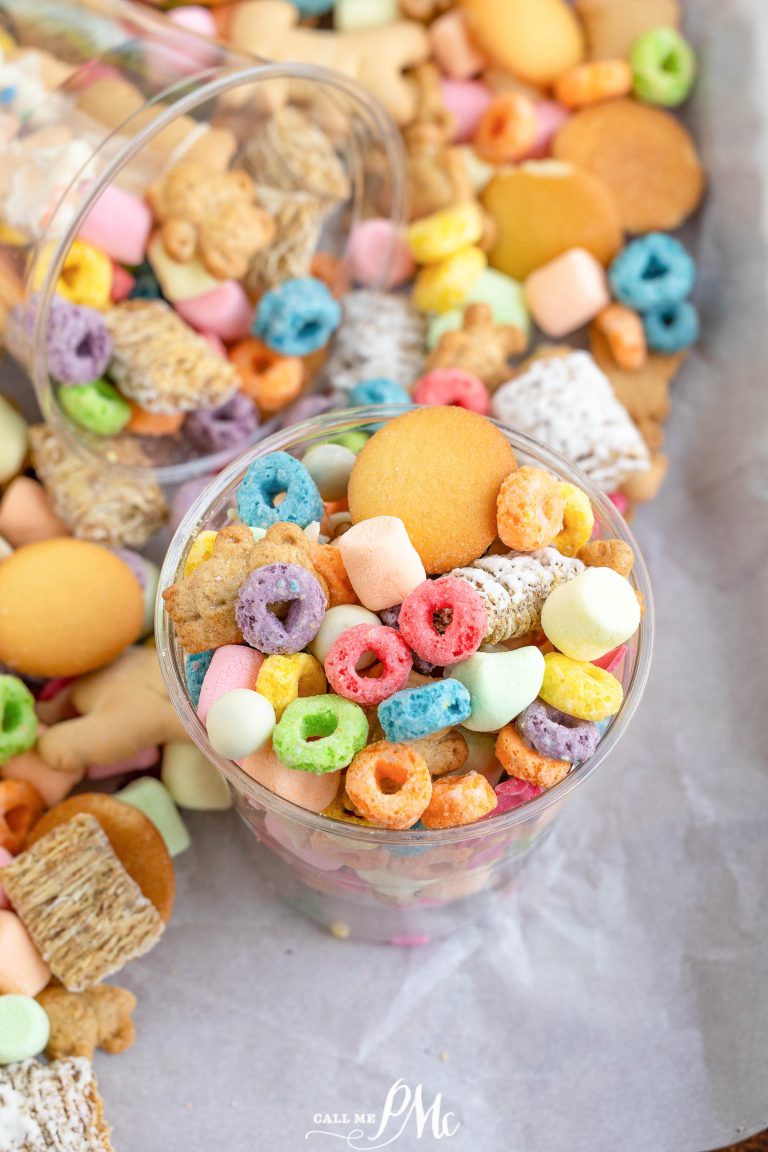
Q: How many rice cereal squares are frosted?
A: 4